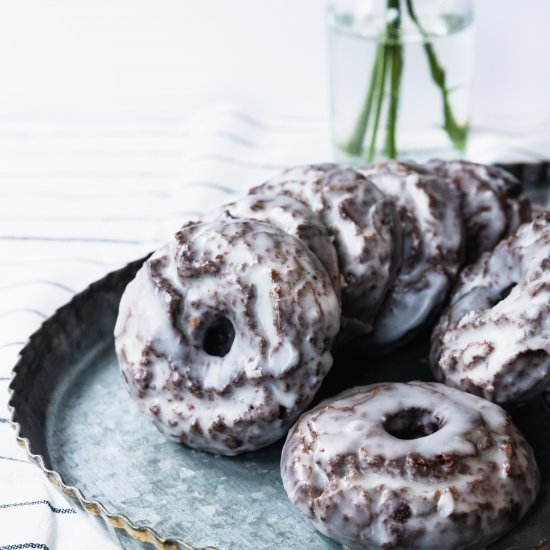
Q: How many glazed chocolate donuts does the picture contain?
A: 7